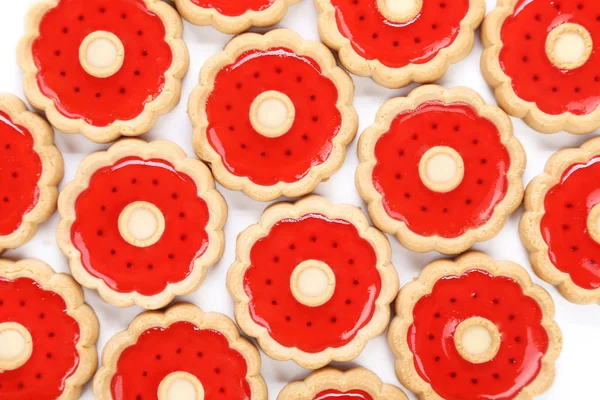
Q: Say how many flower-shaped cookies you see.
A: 14